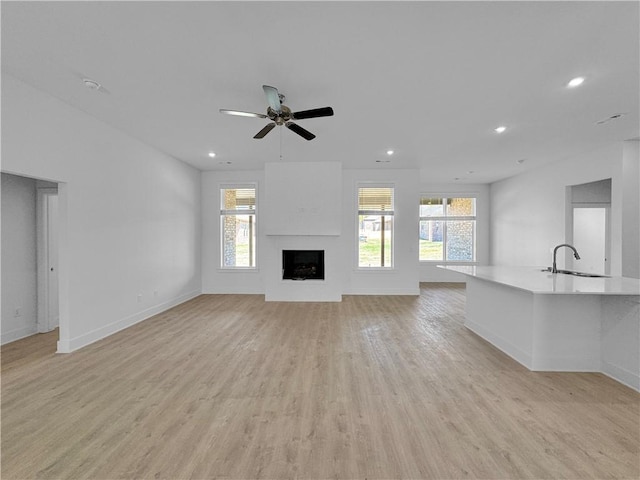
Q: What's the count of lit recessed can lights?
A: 4